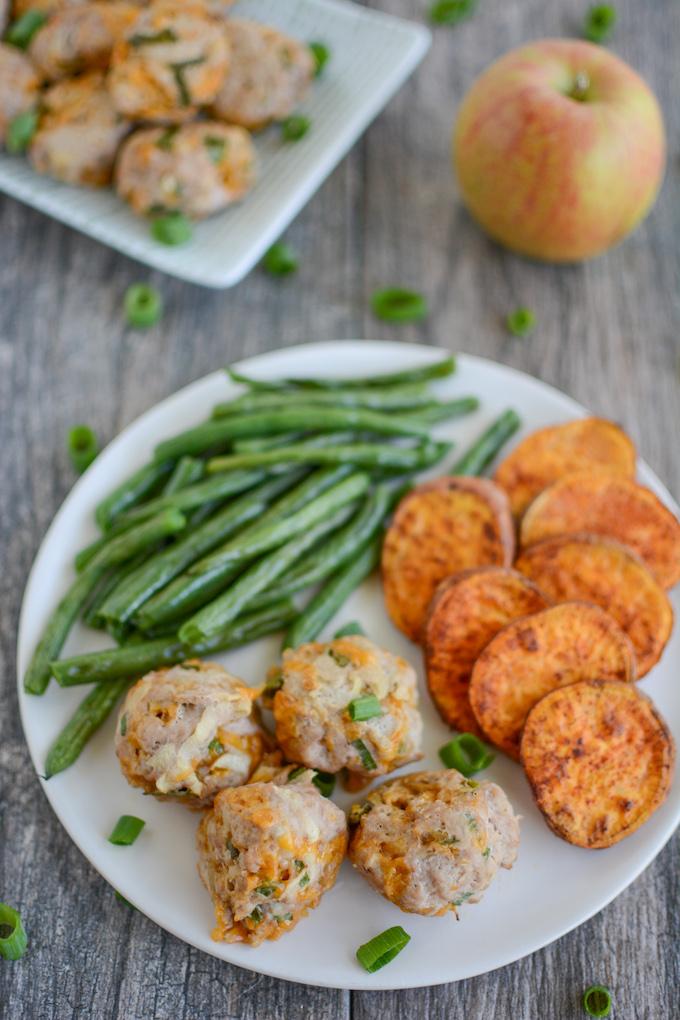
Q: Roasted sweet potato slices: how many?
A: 7